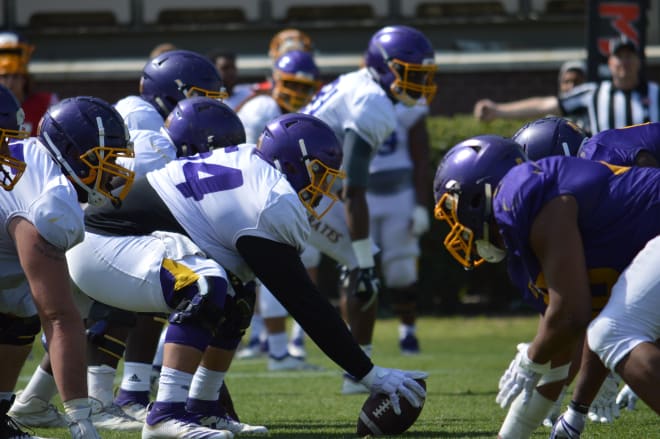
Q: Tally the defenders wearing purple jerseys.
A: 2